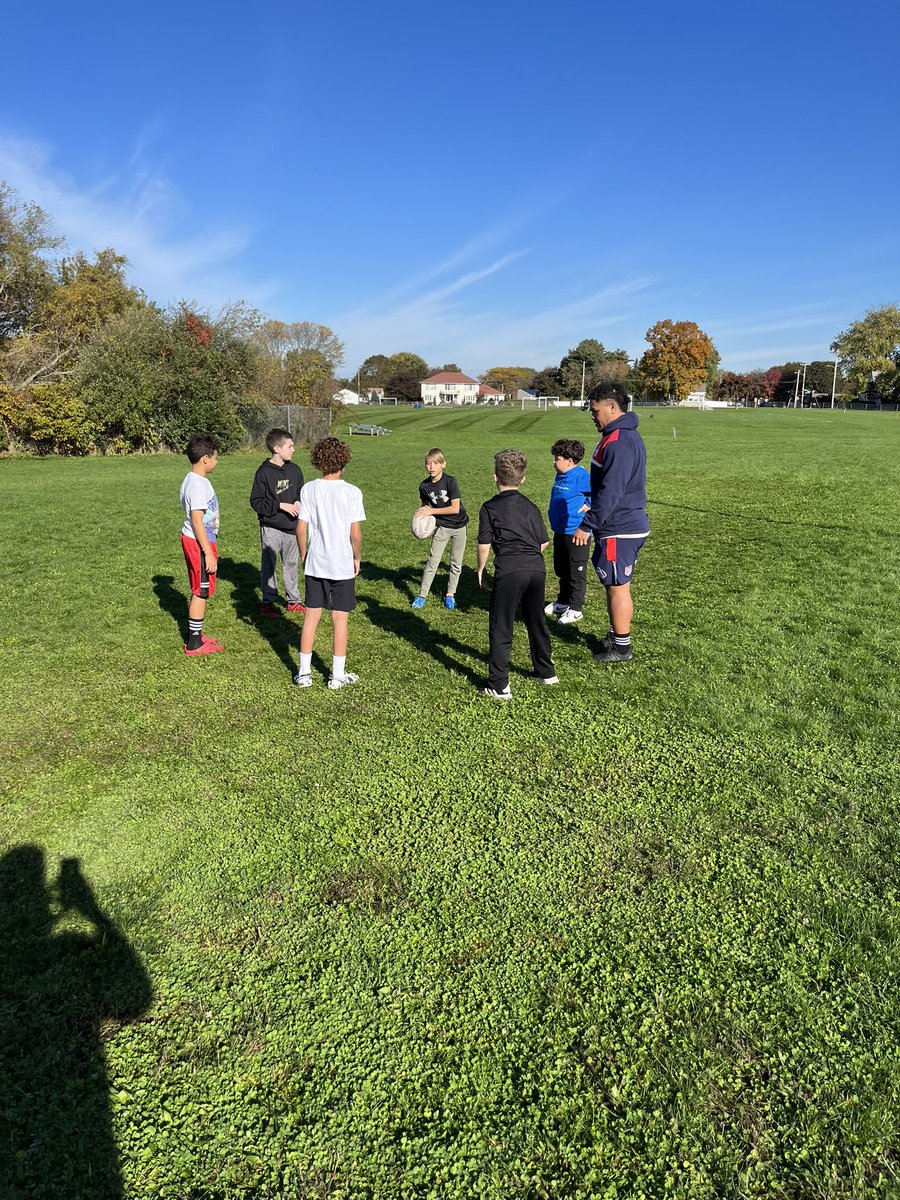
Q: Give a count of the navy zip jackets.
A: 1